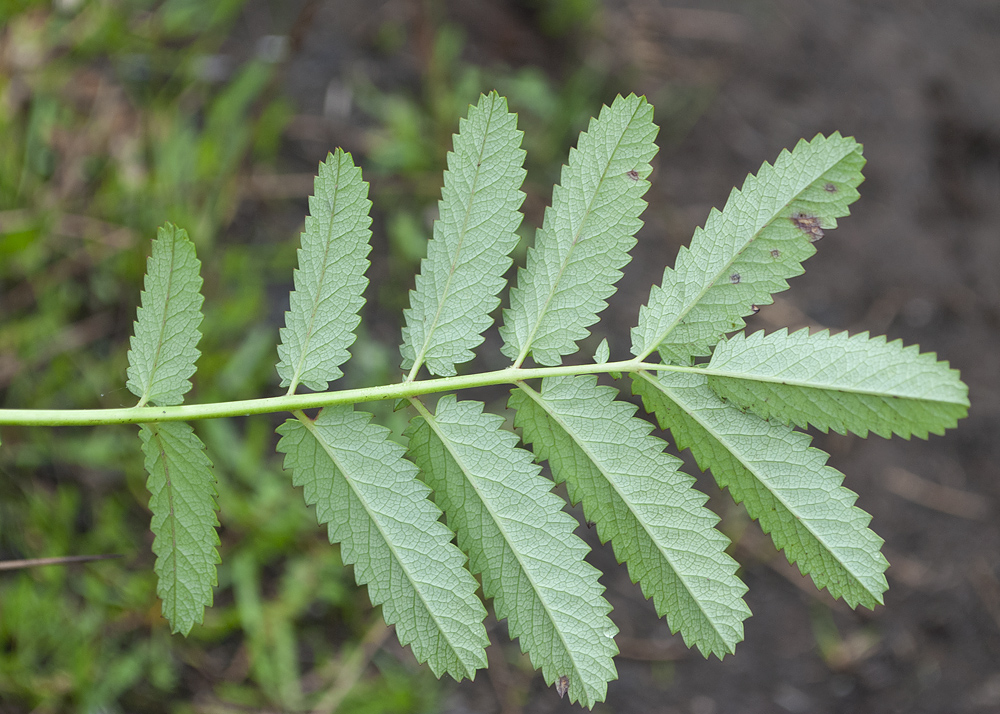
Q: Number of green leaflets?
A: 11